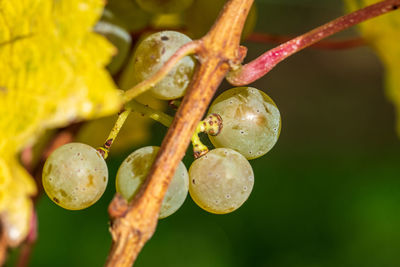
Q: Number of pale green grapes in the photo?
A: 5